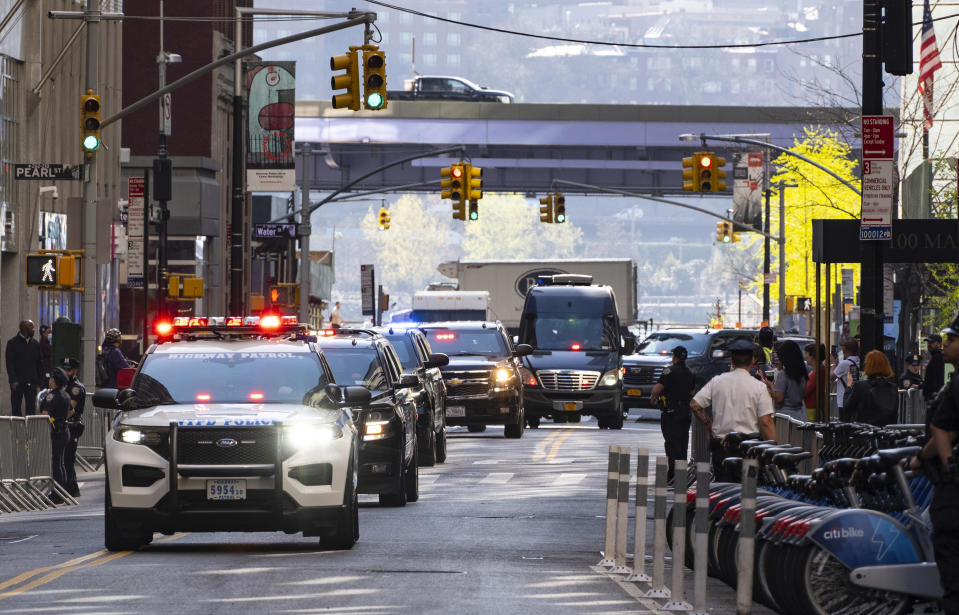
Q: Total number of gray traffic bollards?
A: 7